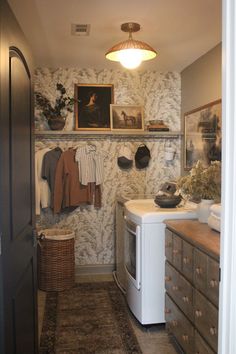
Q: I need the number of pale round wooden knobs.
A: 13